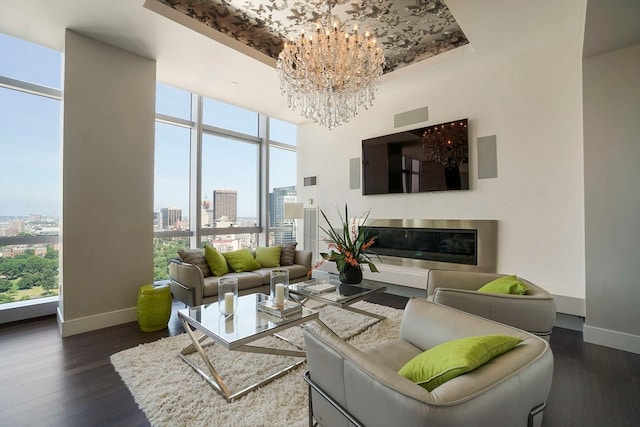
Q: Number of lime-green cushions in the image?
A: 5